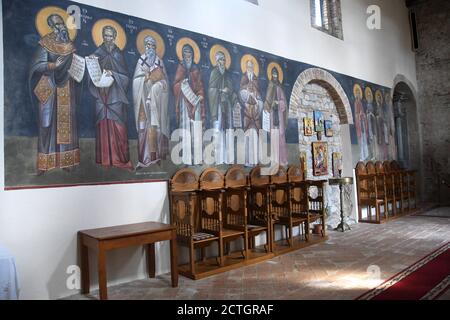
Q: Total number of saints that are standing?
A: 11